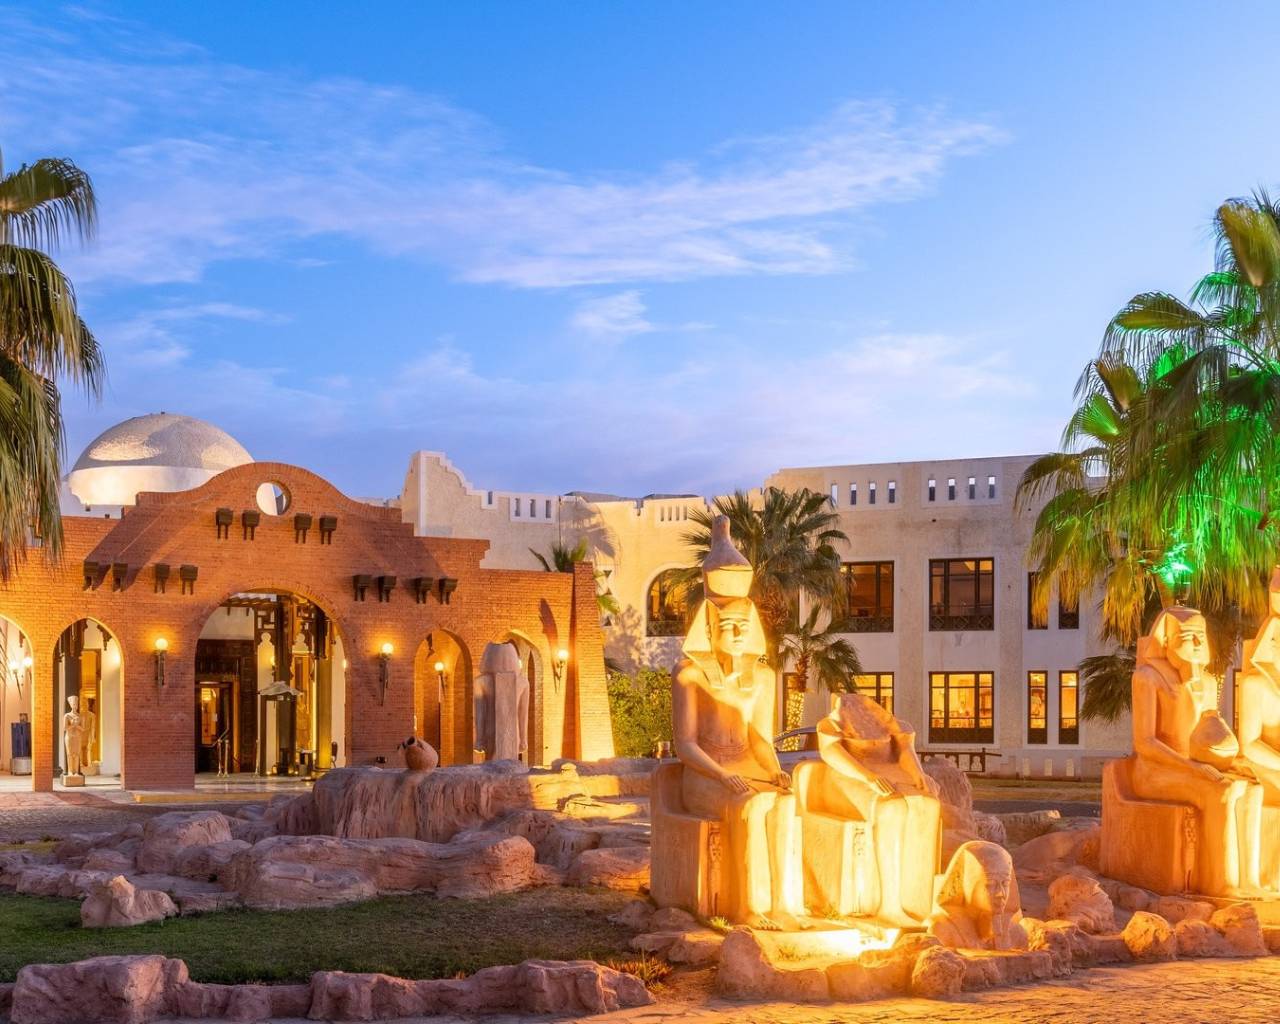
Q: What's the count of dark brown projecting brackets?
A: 12